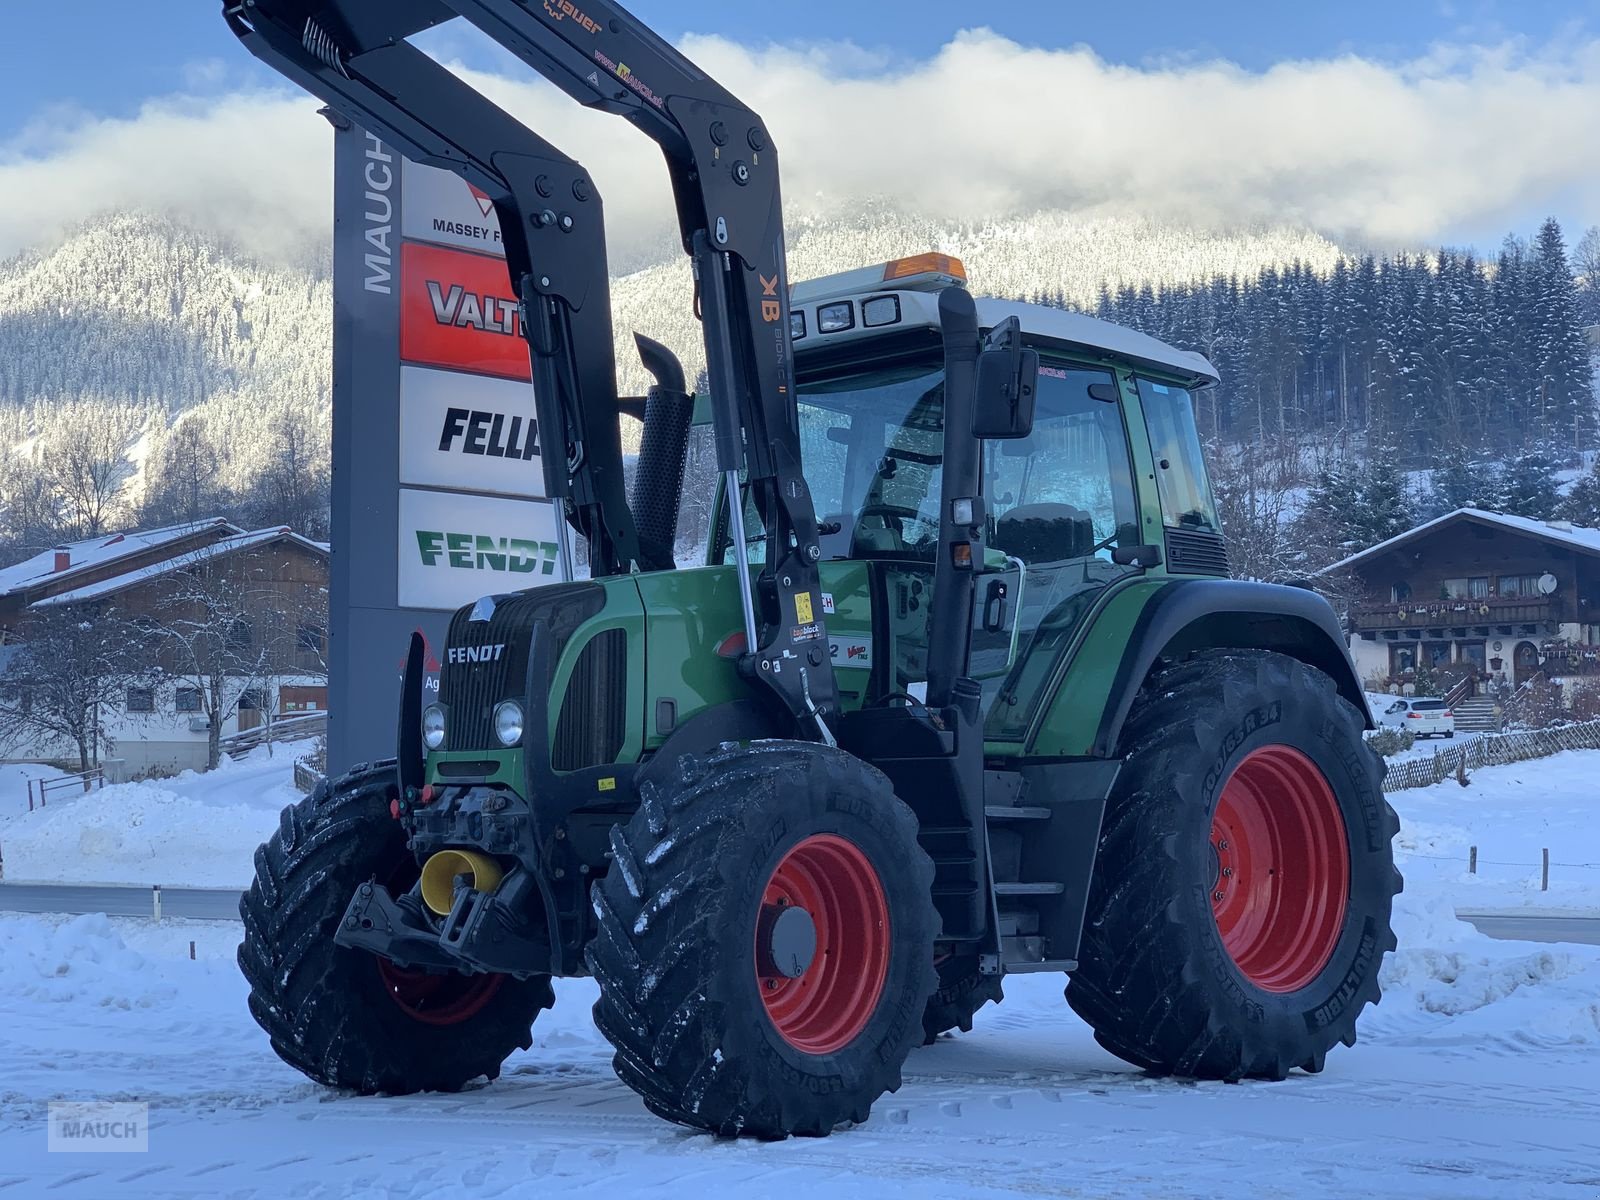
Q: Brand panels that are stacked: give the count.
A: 4